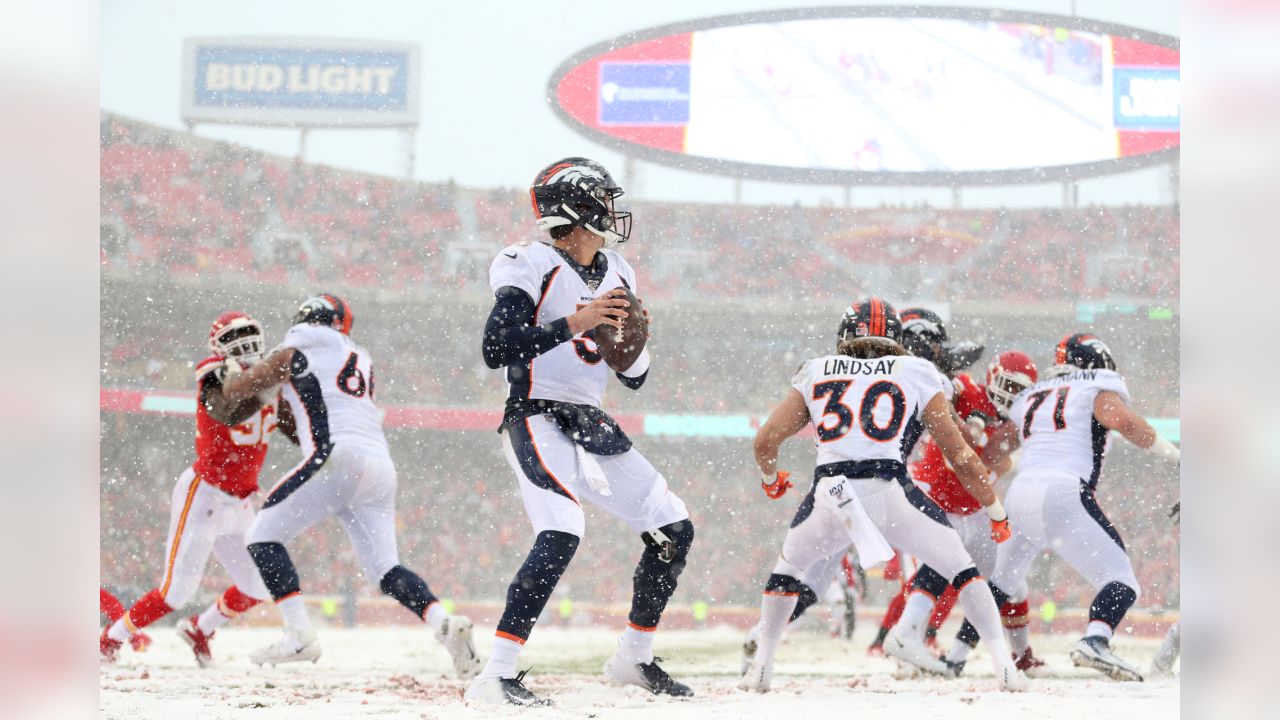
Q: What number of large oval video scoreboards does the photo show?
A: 1